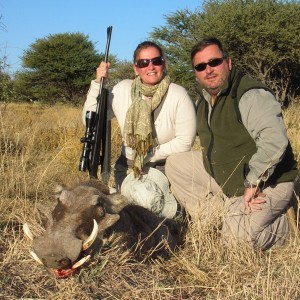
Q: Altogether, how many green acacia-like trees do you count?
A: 2